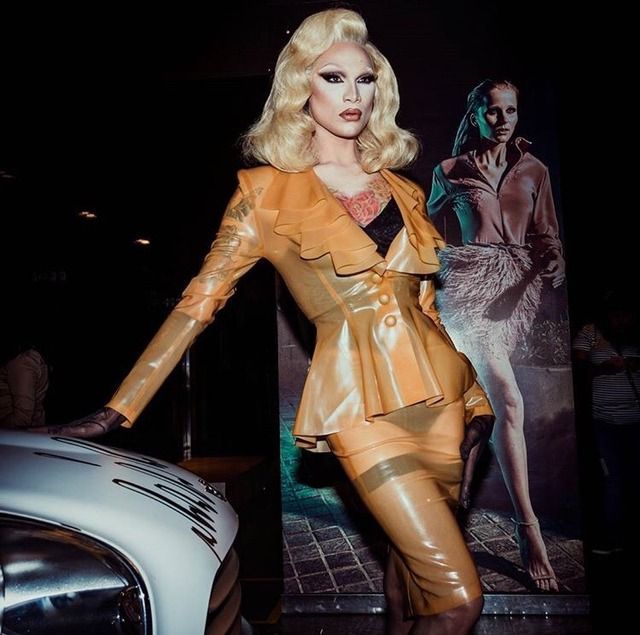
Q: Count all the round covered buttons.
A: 3